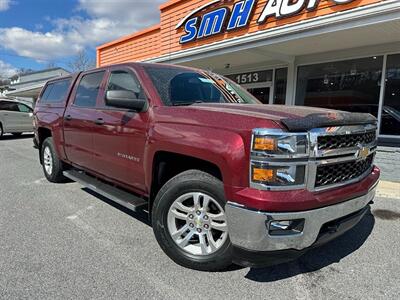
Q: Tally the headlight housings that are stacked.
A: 2